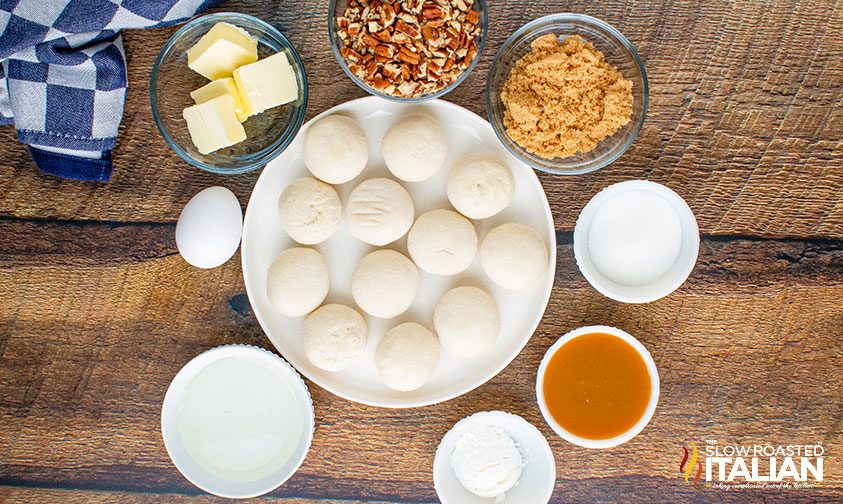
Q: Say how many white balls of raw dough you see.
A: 12